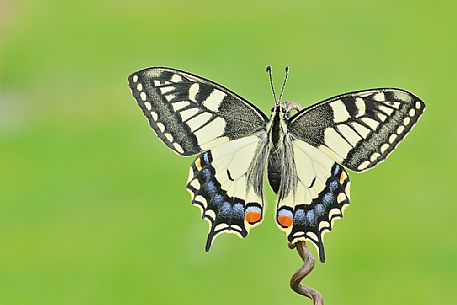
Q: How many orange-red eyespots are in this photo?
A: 2